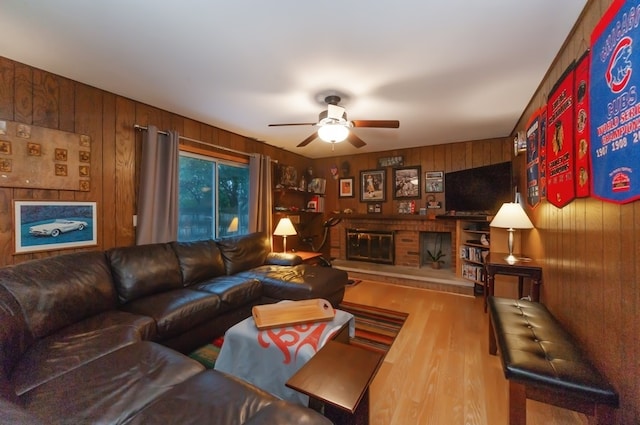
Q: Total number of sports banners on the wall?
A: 5